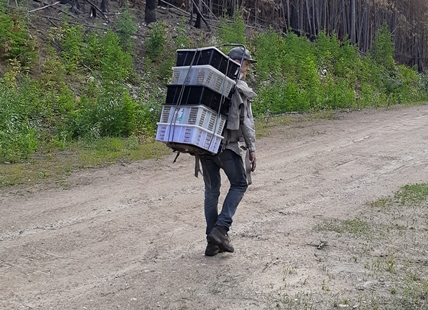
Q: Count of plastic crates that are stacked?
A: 5